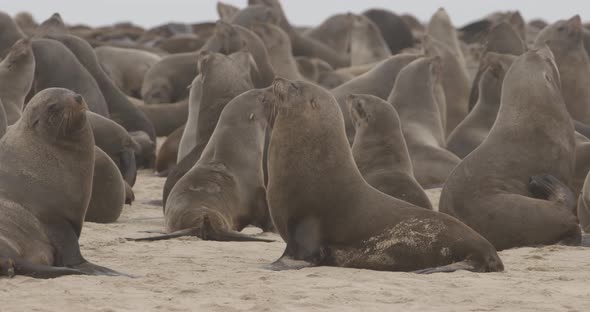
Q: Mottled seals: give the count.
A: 1